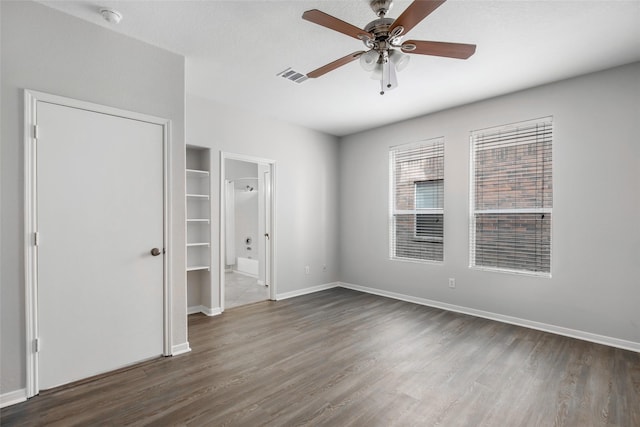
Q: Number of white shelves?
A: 5